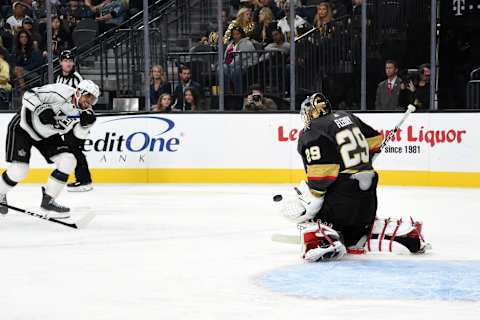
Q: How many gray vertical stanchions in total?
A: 6